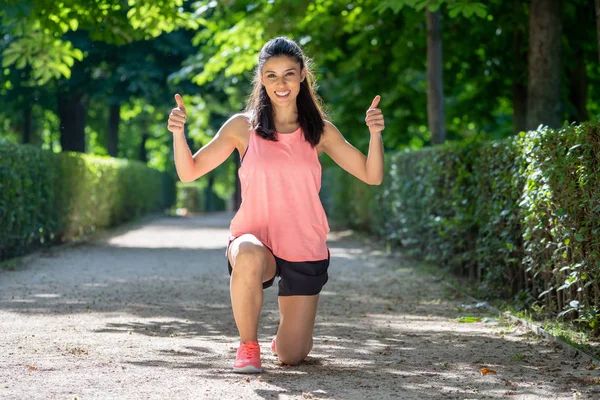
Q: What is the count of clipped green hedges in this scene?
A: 2